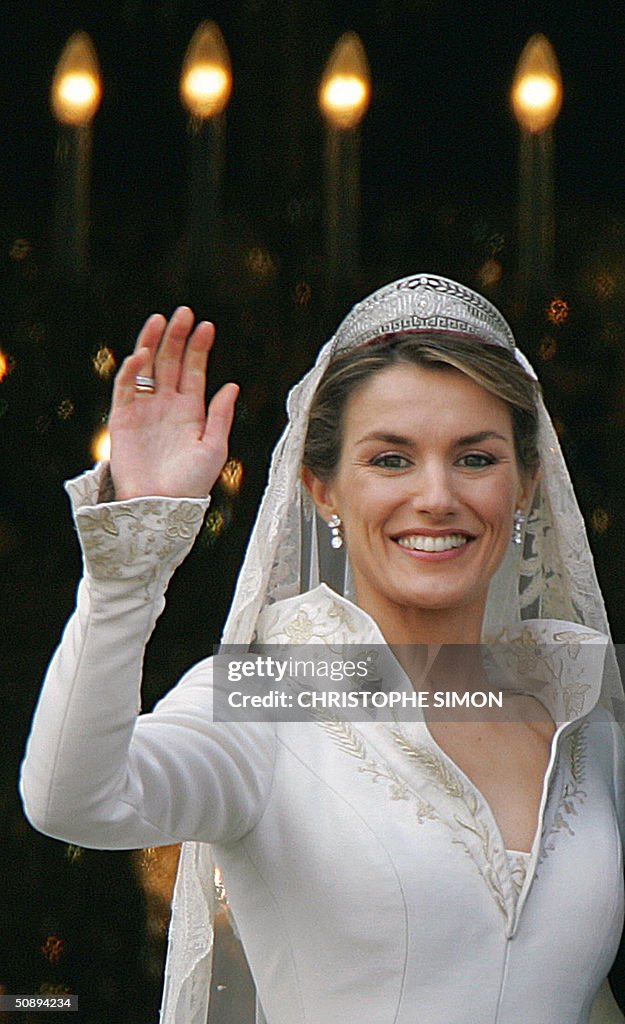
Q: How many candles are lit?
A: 4